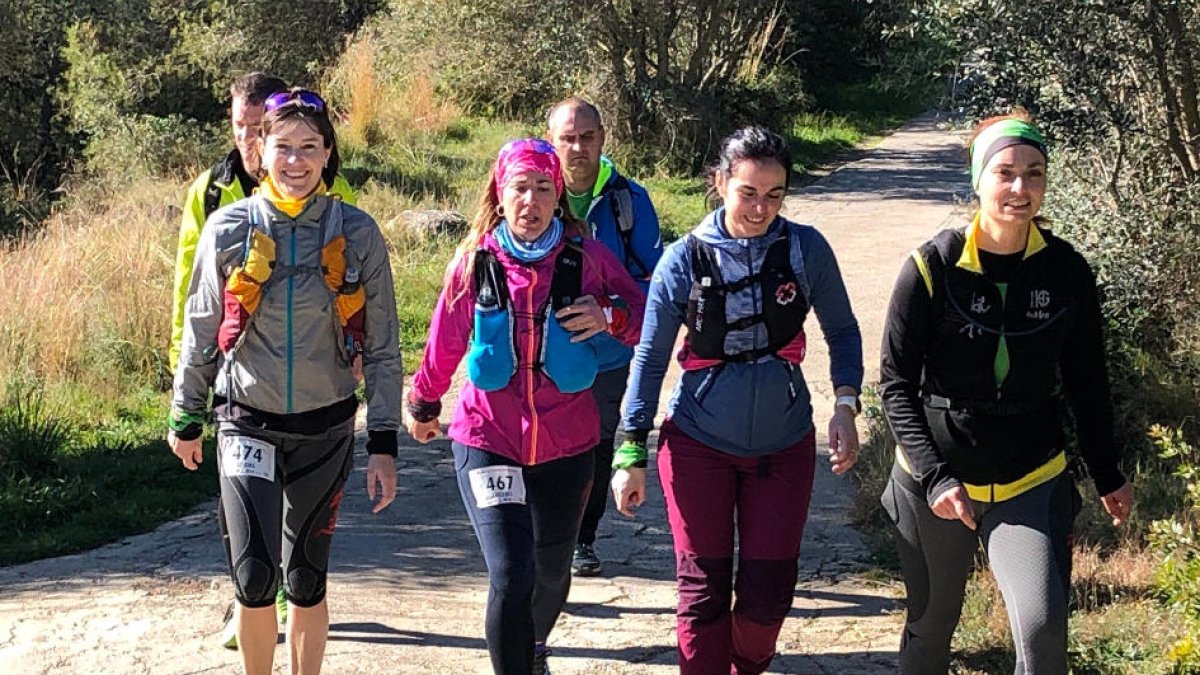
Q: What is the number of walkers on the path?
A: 6